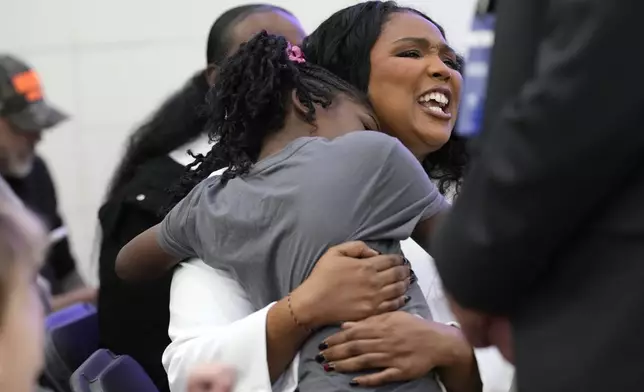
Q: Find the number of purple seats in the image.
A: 2